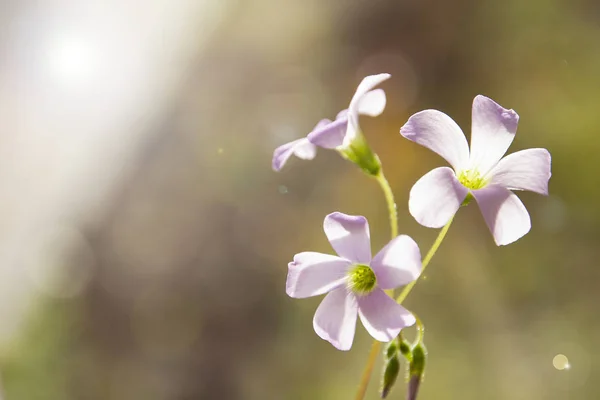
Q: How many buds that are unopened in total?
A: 4